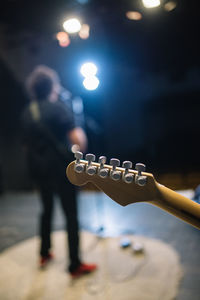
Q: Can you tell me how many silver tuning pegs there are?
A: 6